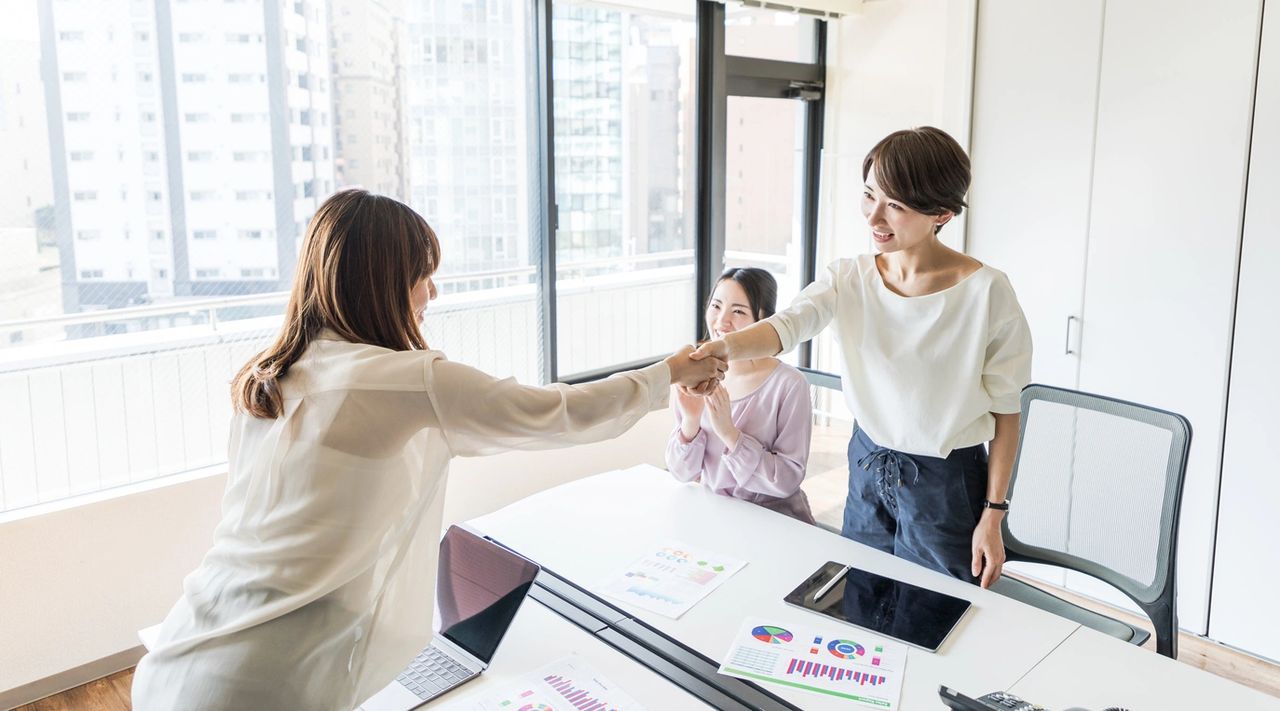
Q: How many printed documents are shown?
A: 3